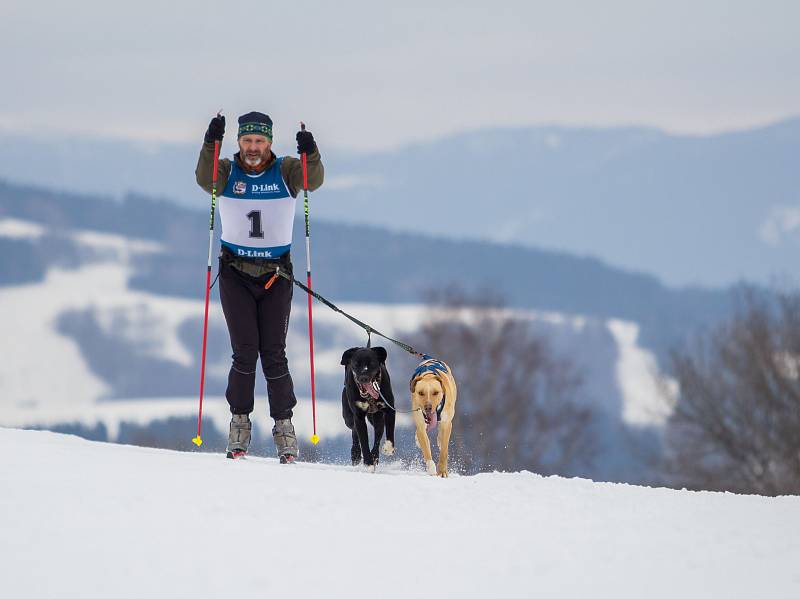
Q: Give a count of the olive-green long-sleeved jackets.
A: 1